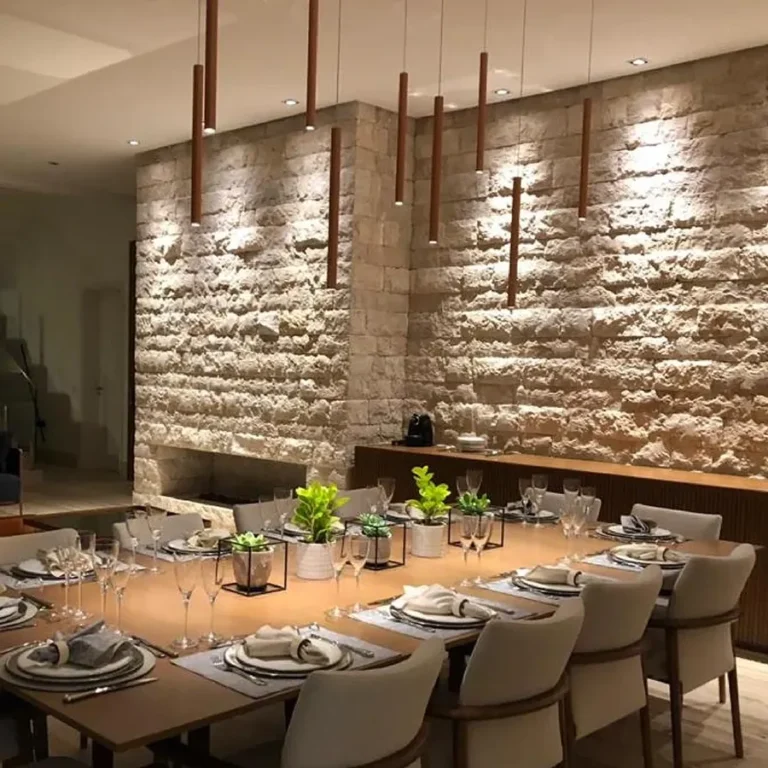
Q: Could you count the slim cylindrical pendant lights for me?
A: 9